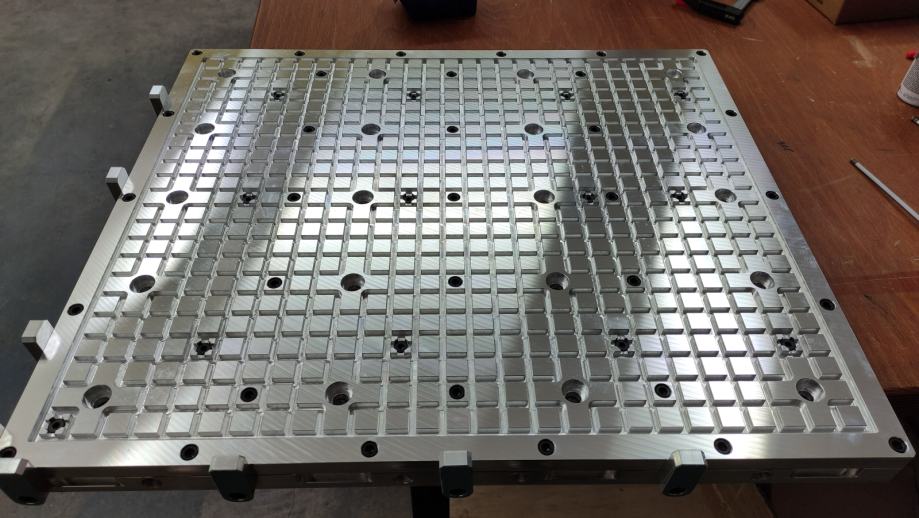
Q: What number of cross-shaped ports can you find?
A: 13